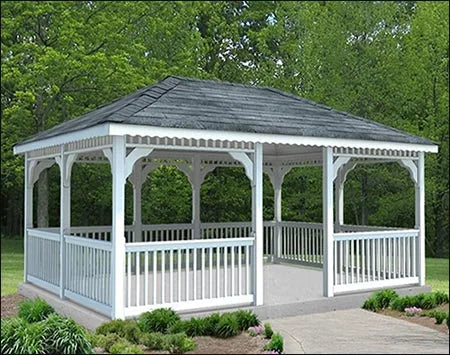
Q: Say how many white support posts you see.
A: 10